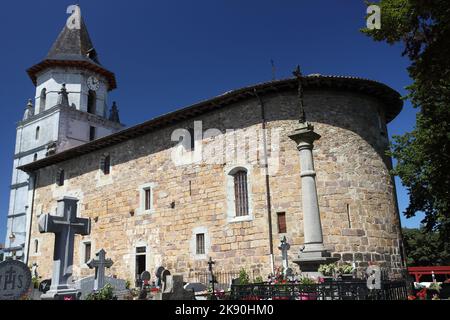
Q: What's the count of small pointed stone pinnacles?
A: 3